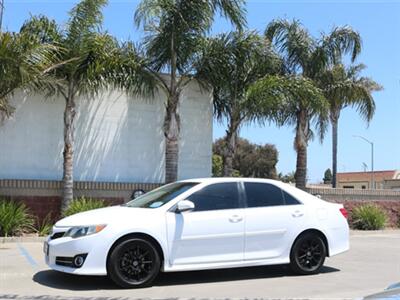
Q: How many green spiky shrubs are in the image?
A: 3